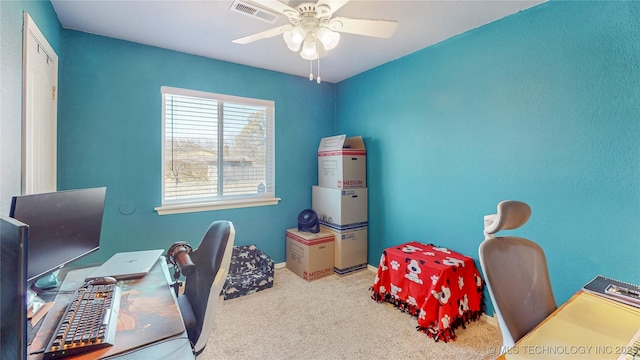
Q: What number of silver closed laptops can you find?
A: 1